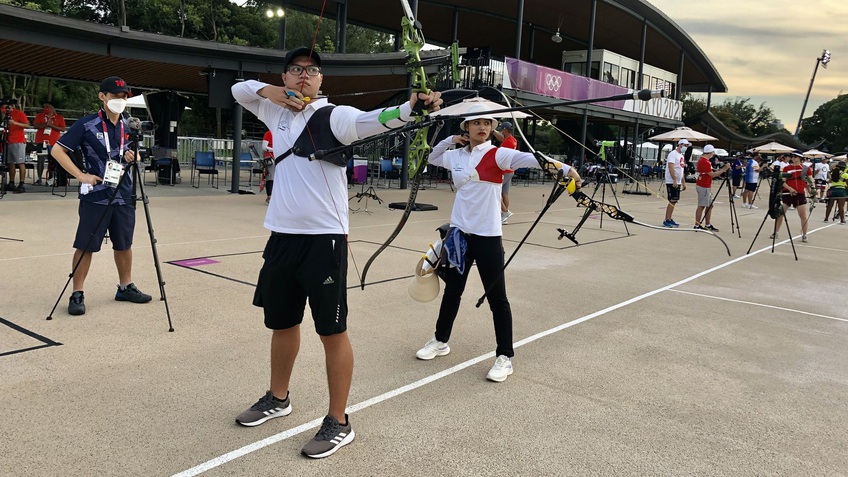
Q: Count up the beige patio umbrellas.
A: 5